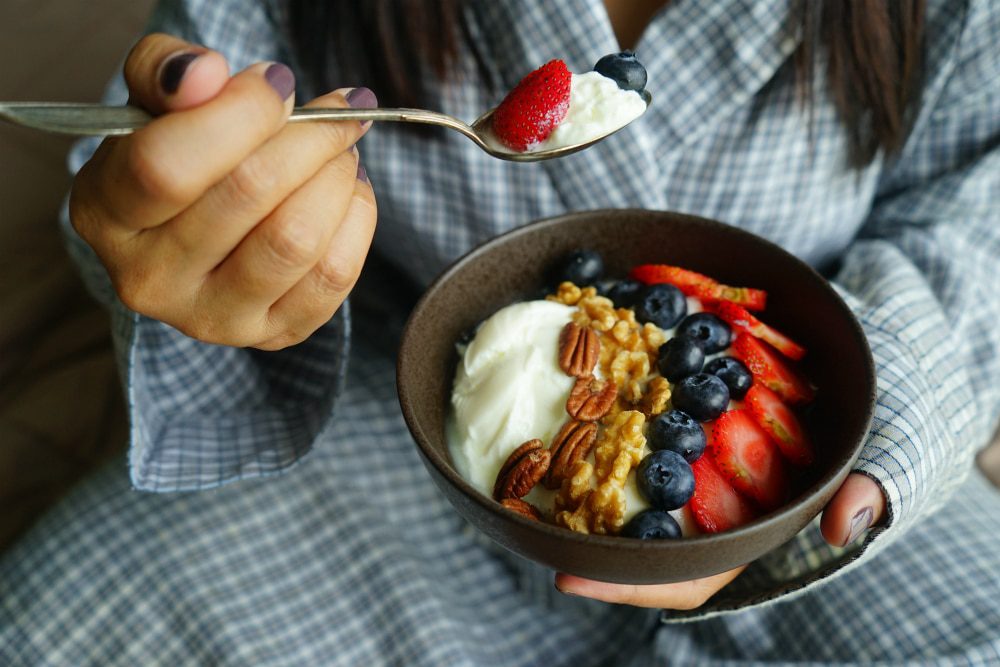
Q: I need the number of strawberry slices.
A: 7